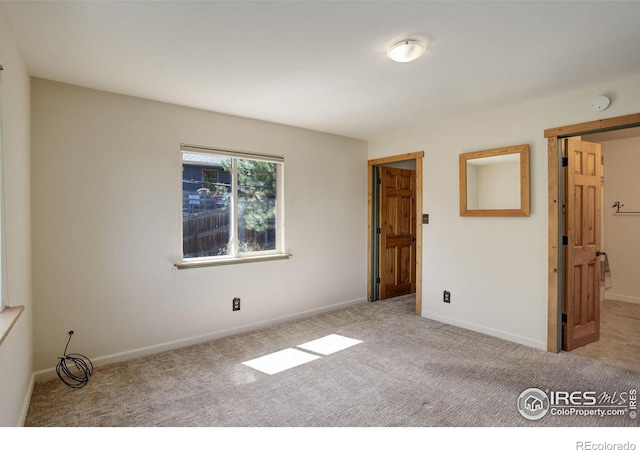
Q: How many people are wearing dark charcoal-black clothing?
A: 0